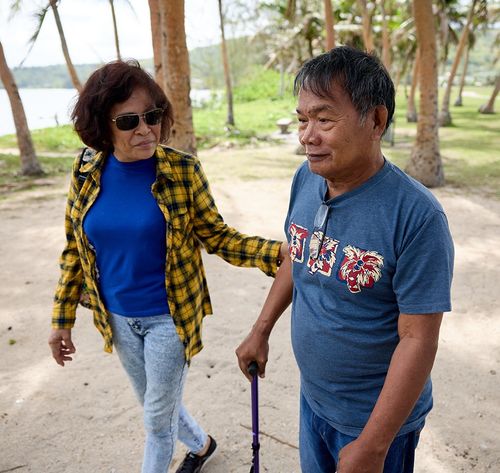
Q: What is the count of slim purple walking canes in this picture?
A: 1